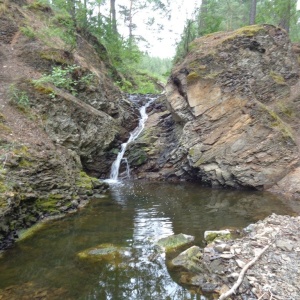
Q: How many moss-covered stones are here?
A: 4